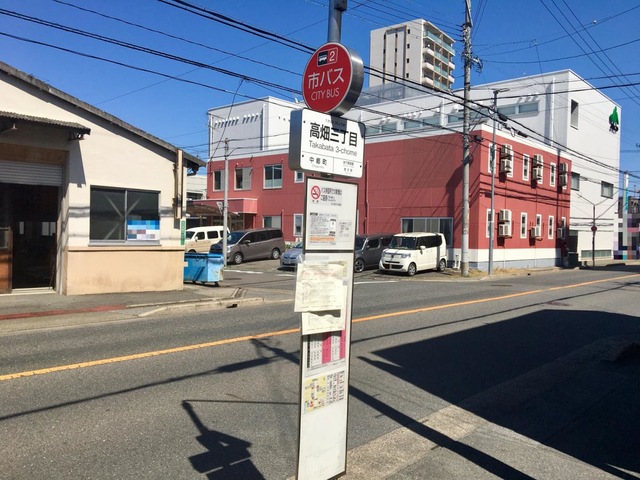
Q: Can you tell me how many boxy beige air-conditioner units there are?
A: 10